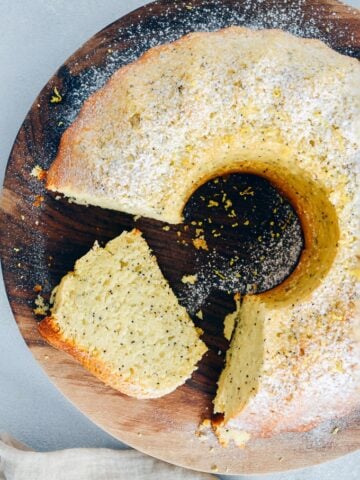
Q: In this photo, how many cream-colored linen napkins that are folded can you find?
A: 1